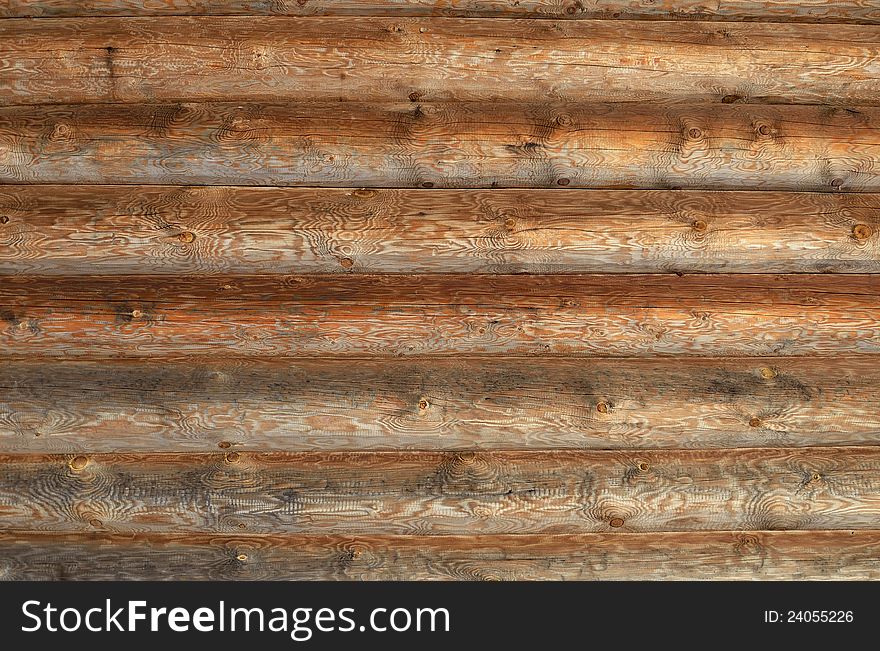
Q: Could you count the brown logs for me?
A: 8